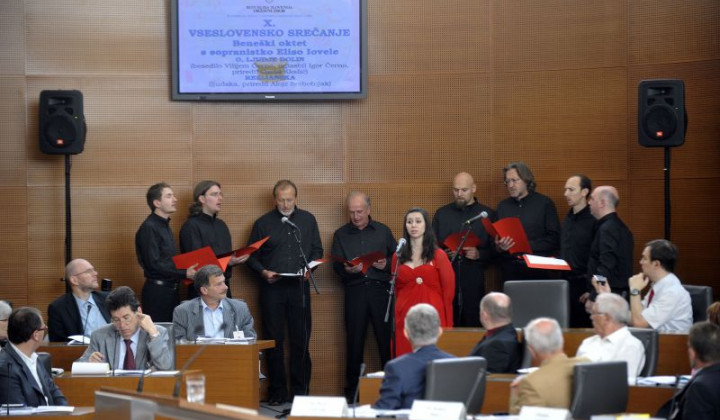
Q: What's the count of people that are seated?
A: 12